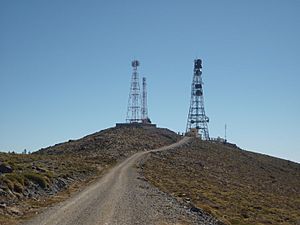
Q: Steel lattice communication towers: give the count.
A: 3